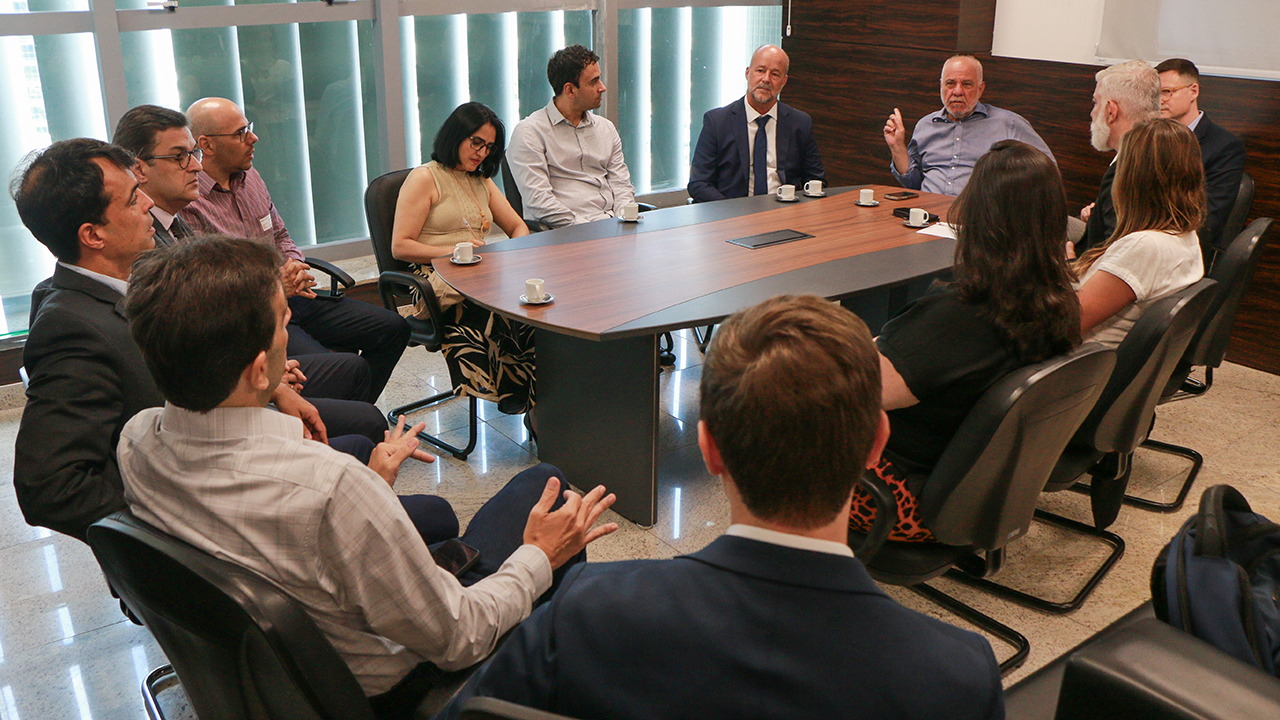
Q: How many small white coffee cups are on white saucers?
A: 7